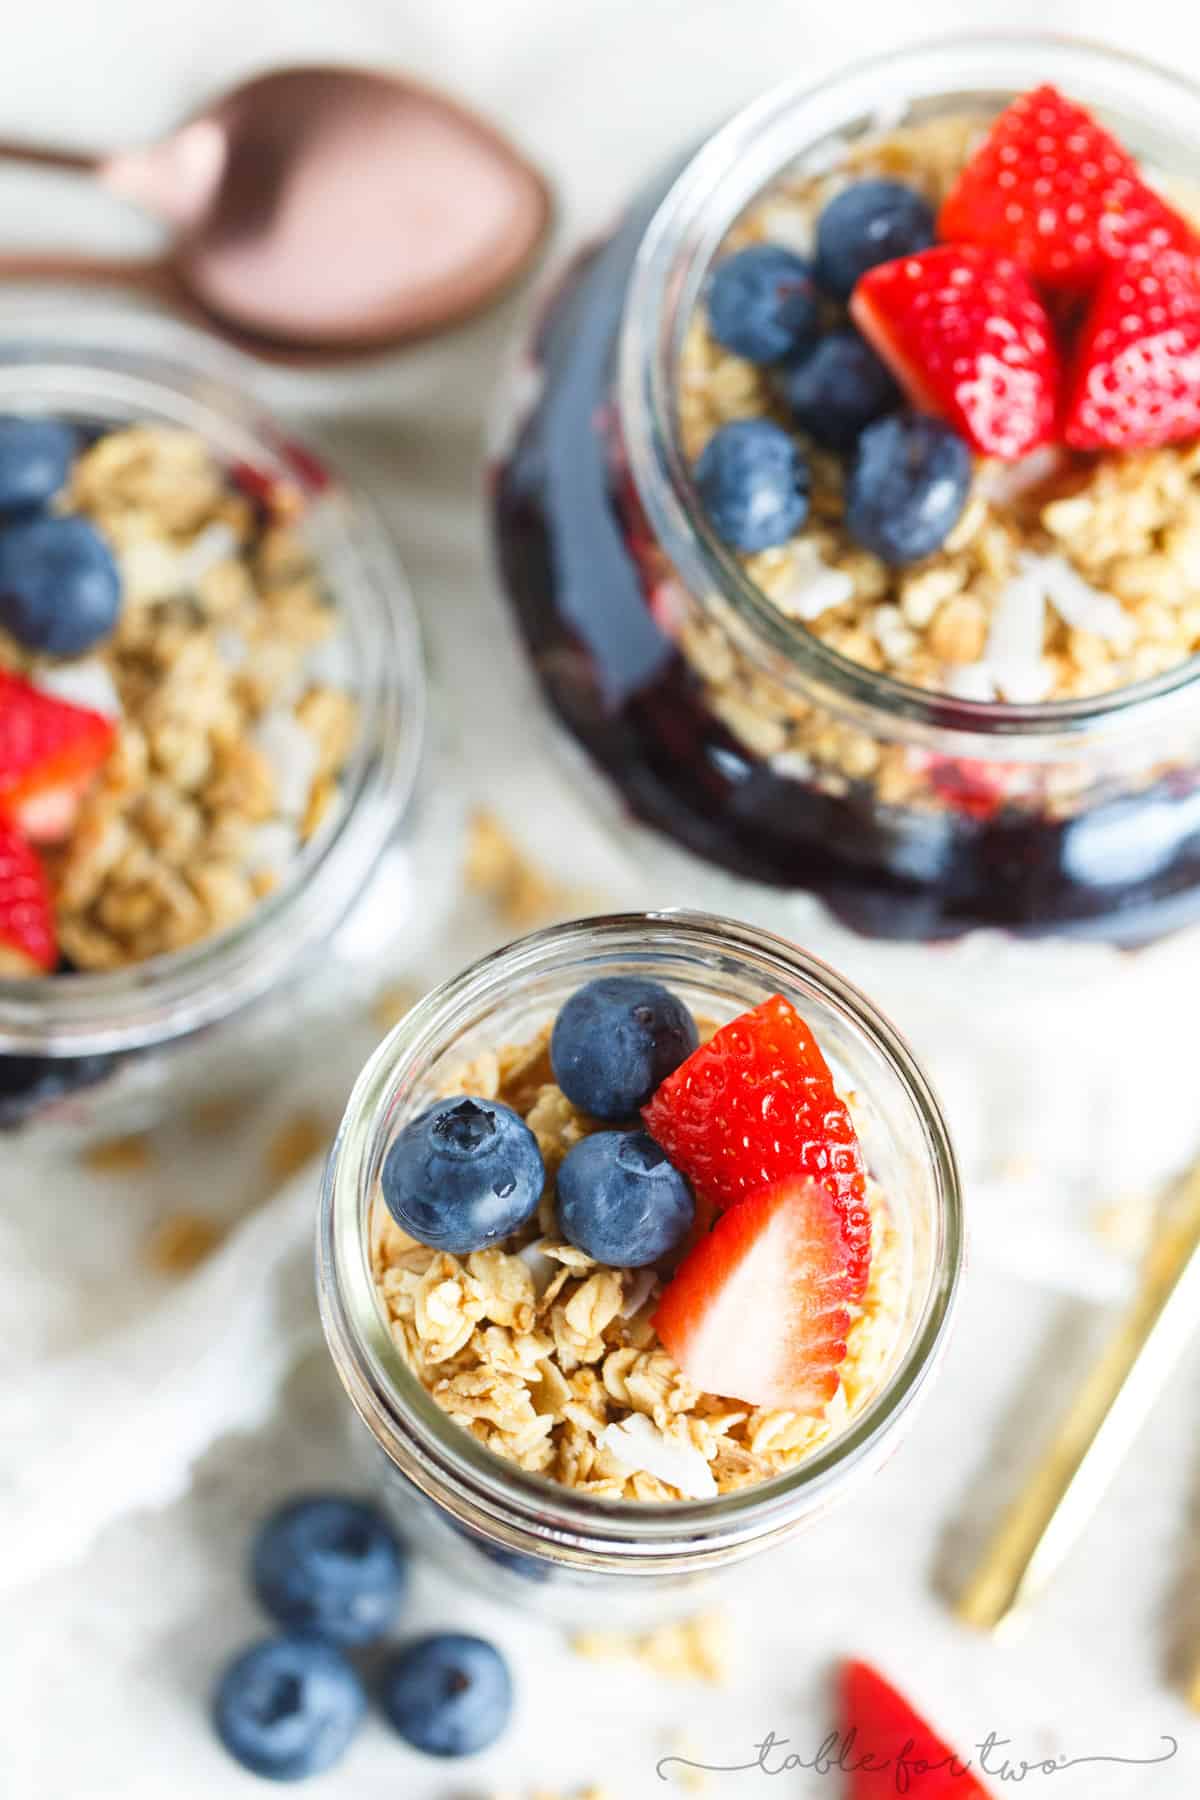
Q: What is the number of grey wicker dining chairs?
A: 0